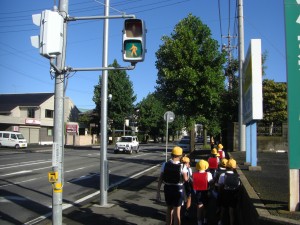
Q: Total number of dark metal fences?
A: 1